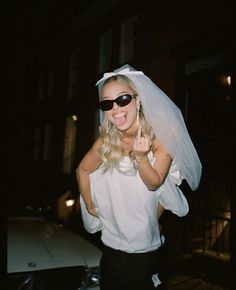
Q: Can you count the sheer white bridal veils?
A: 1